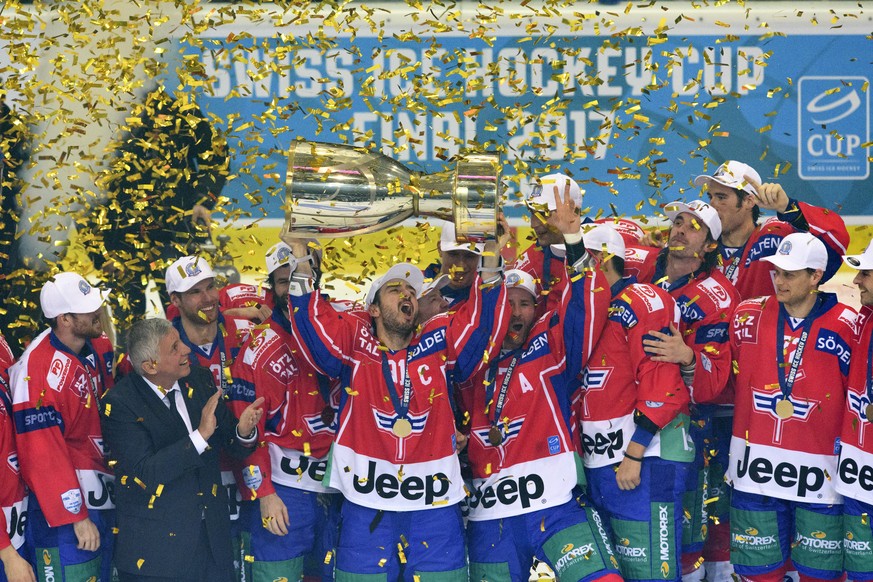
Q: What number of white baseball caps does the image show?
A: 13